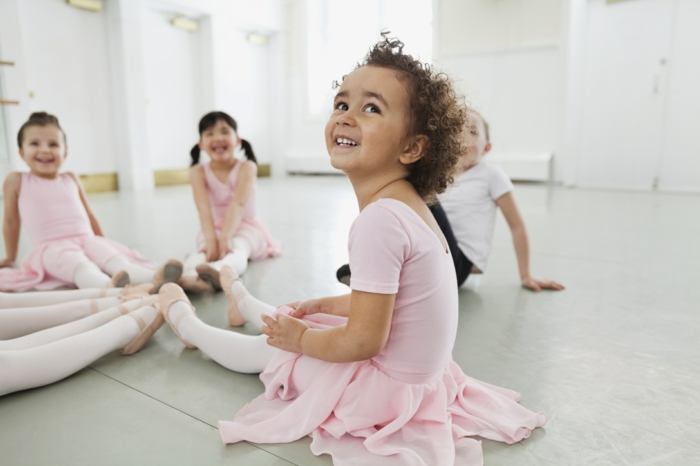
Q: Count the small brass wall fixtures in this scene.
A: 3